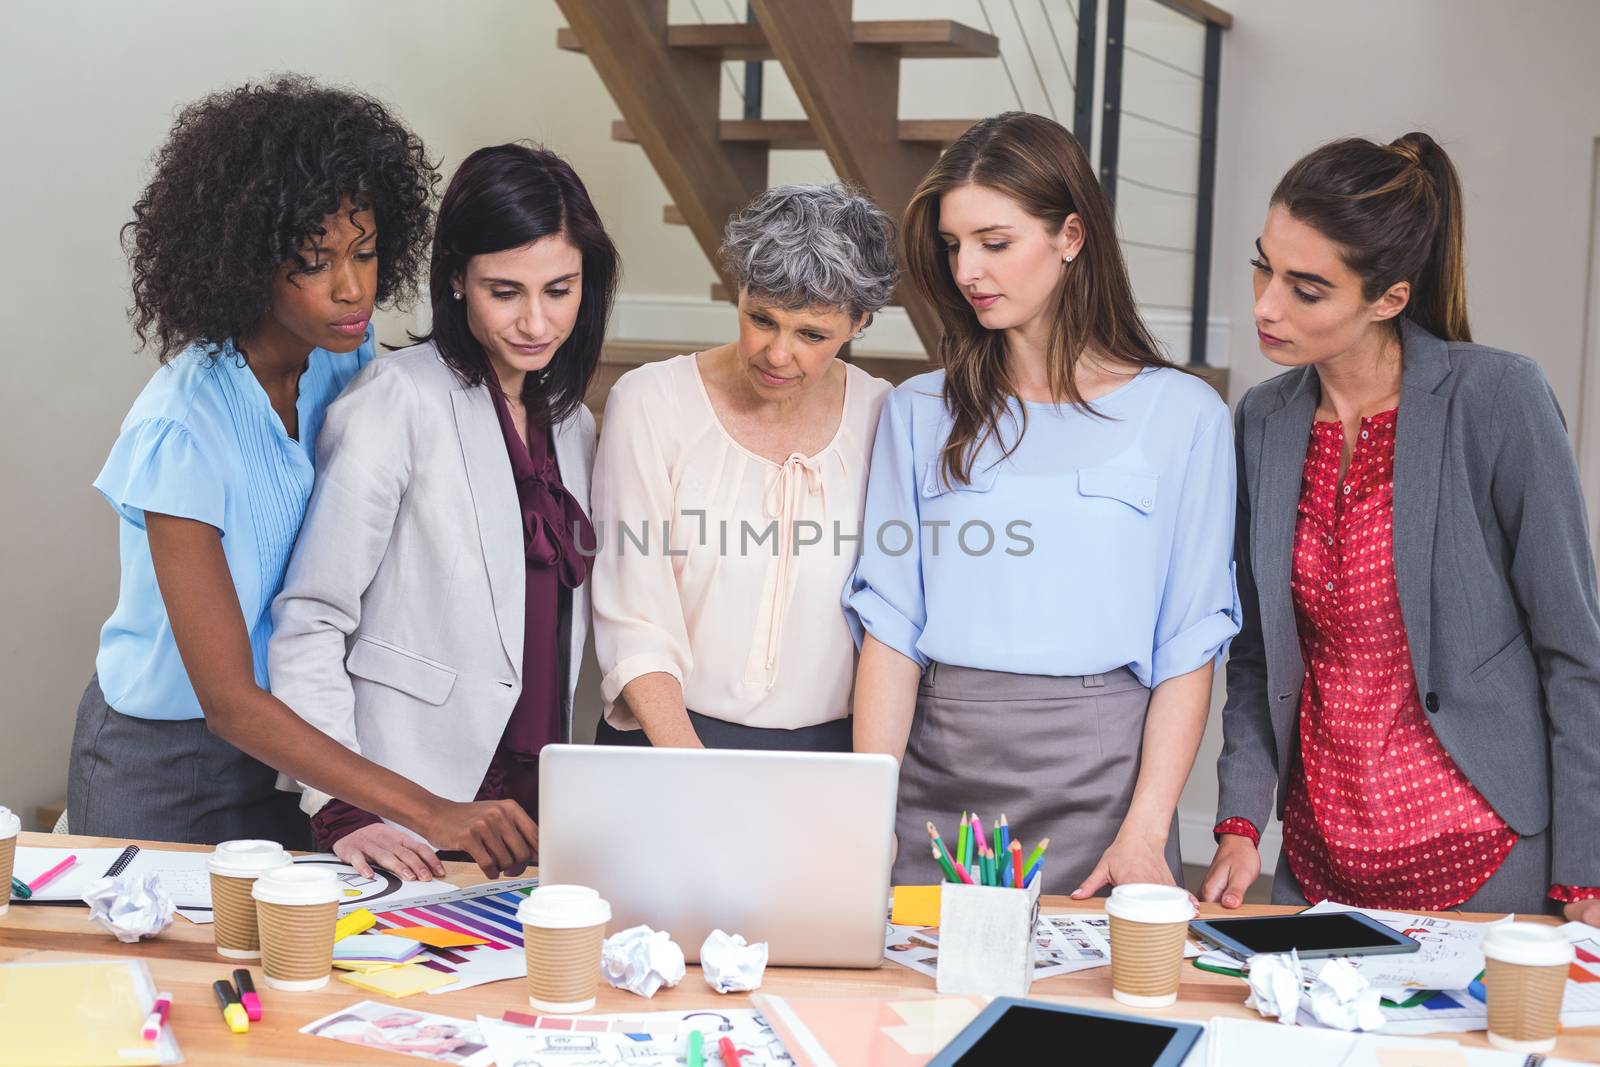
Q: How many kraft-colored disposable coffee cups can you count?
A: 6